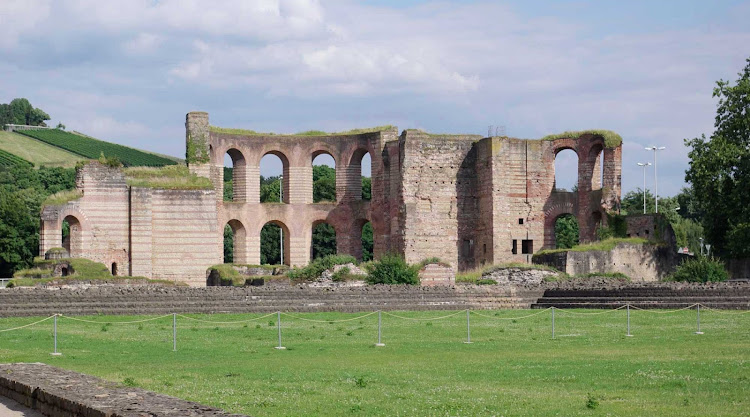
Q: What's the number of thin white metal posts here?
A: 8